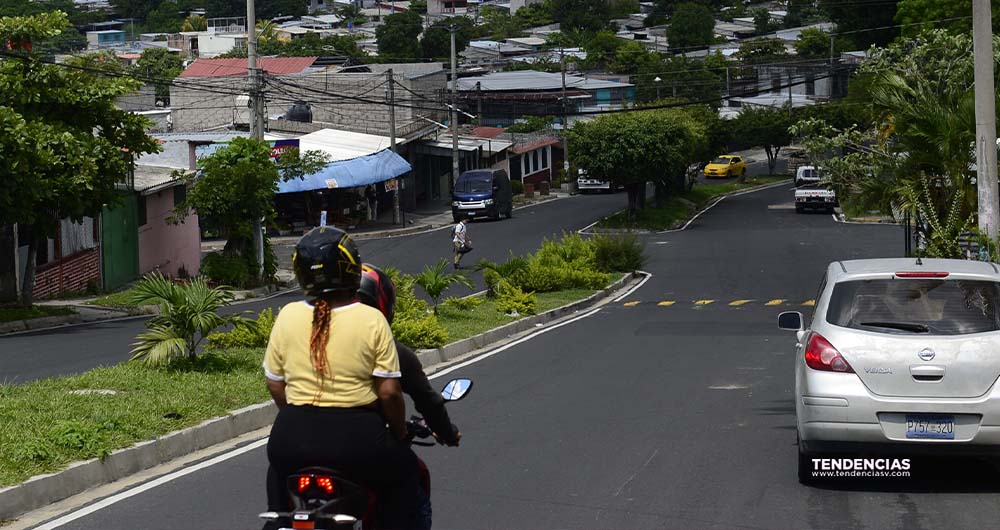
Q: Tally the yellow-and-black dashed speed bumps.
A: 1